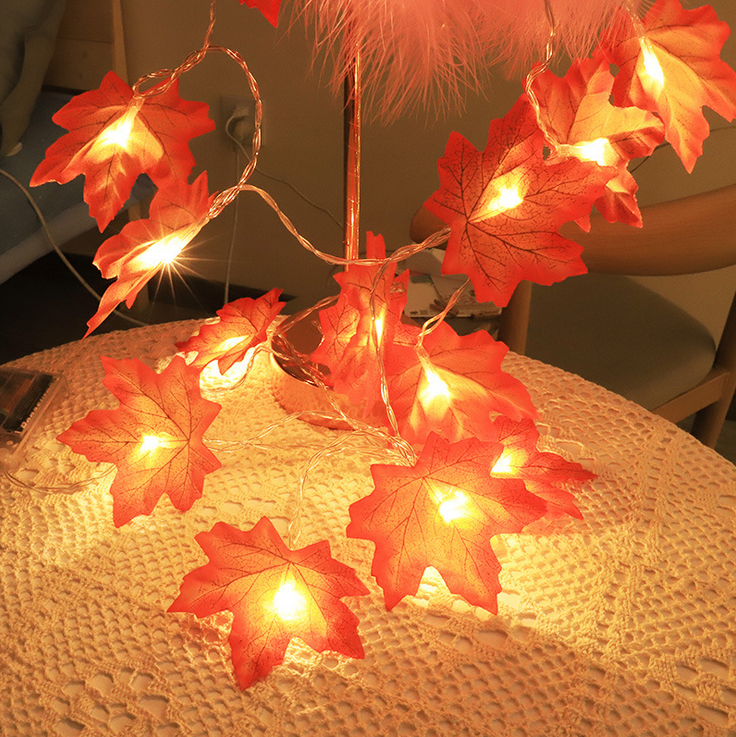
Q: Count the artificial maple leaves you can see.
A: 13